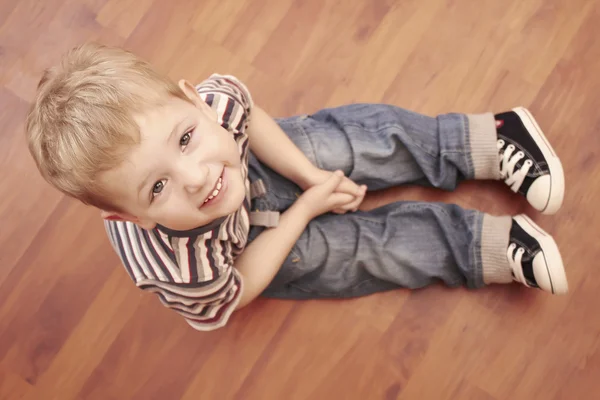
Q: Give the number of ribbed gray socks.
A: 2